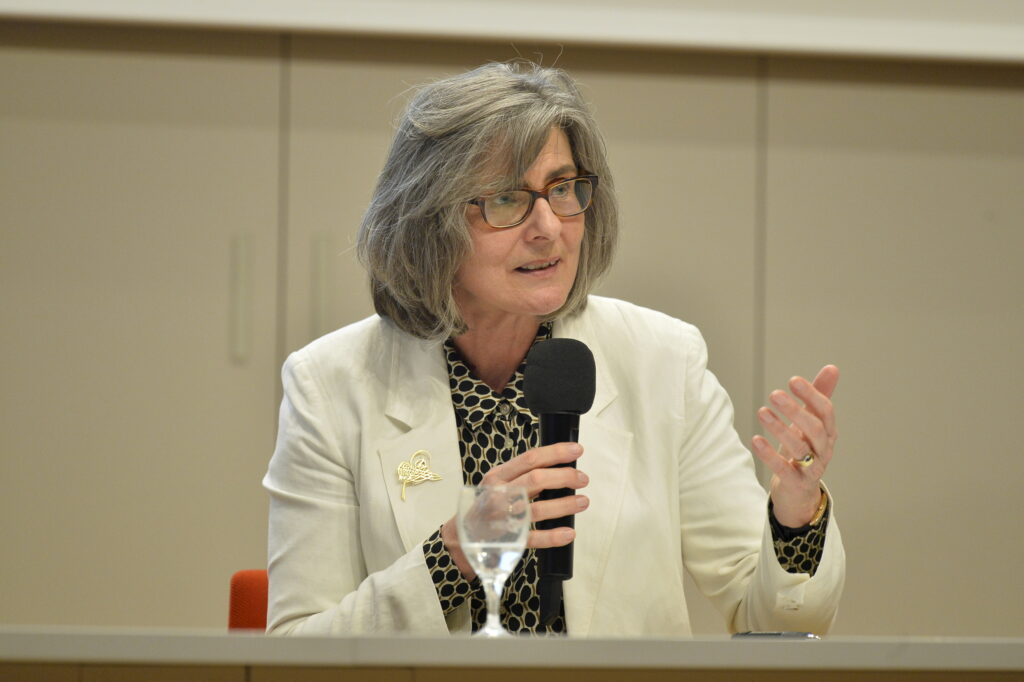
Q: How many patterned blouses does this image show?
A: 1